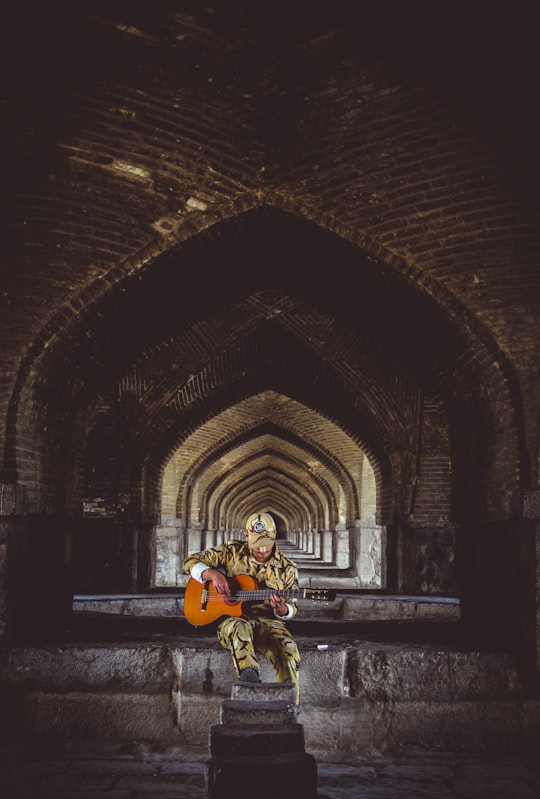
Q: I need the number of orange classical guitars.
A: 1